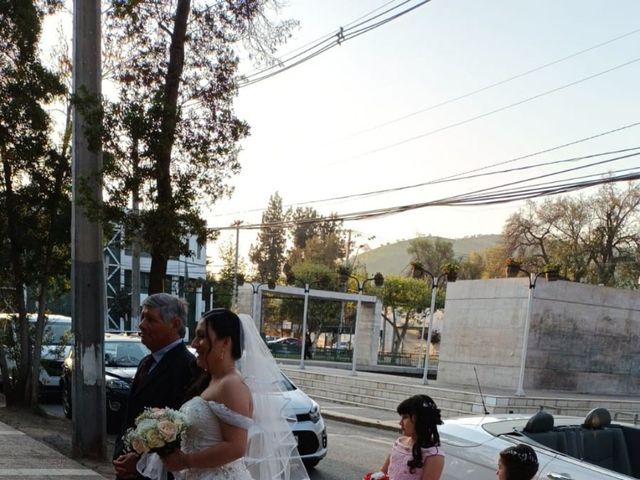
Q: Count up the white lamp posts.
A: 5